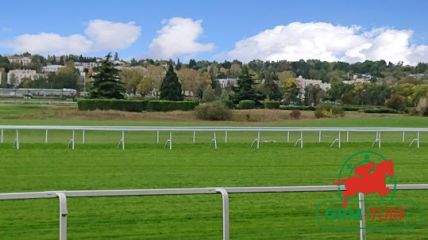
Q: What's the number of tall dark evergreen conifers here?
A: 3